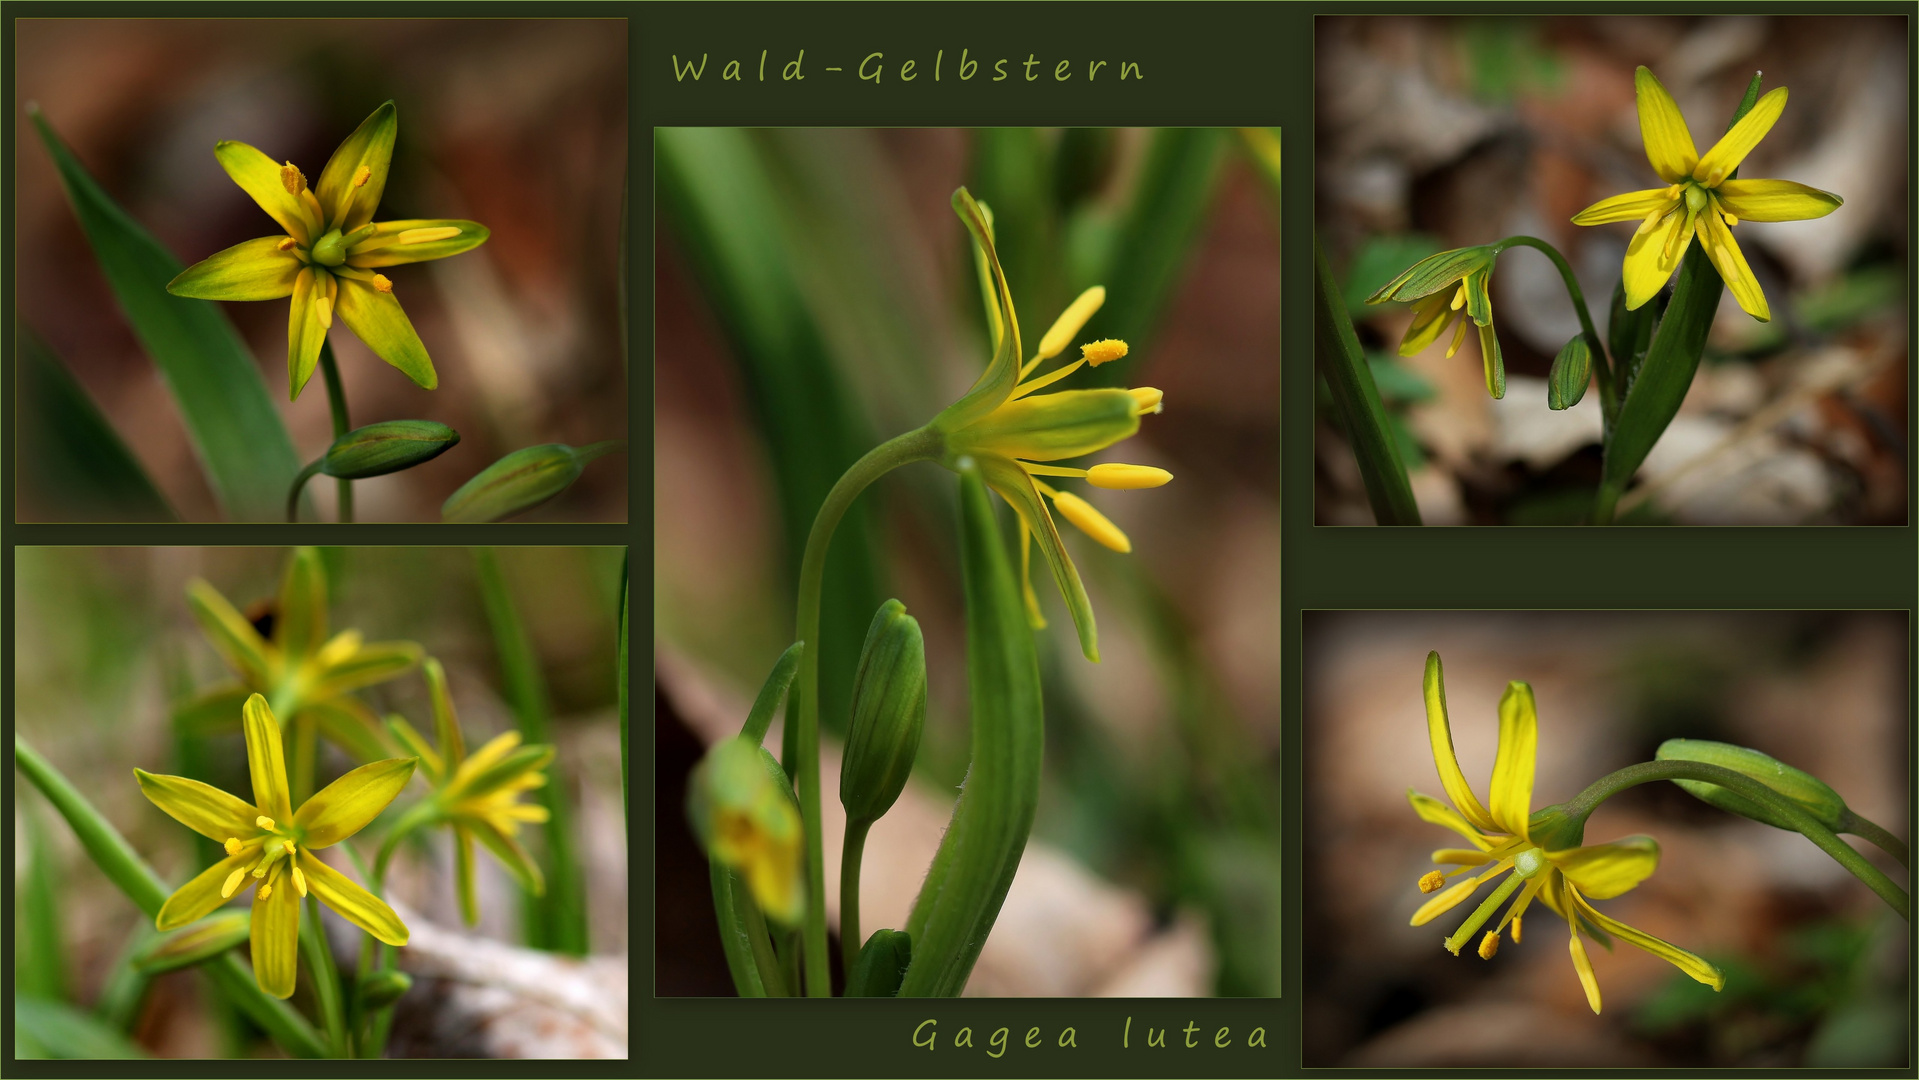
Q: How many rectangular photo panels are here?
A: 5